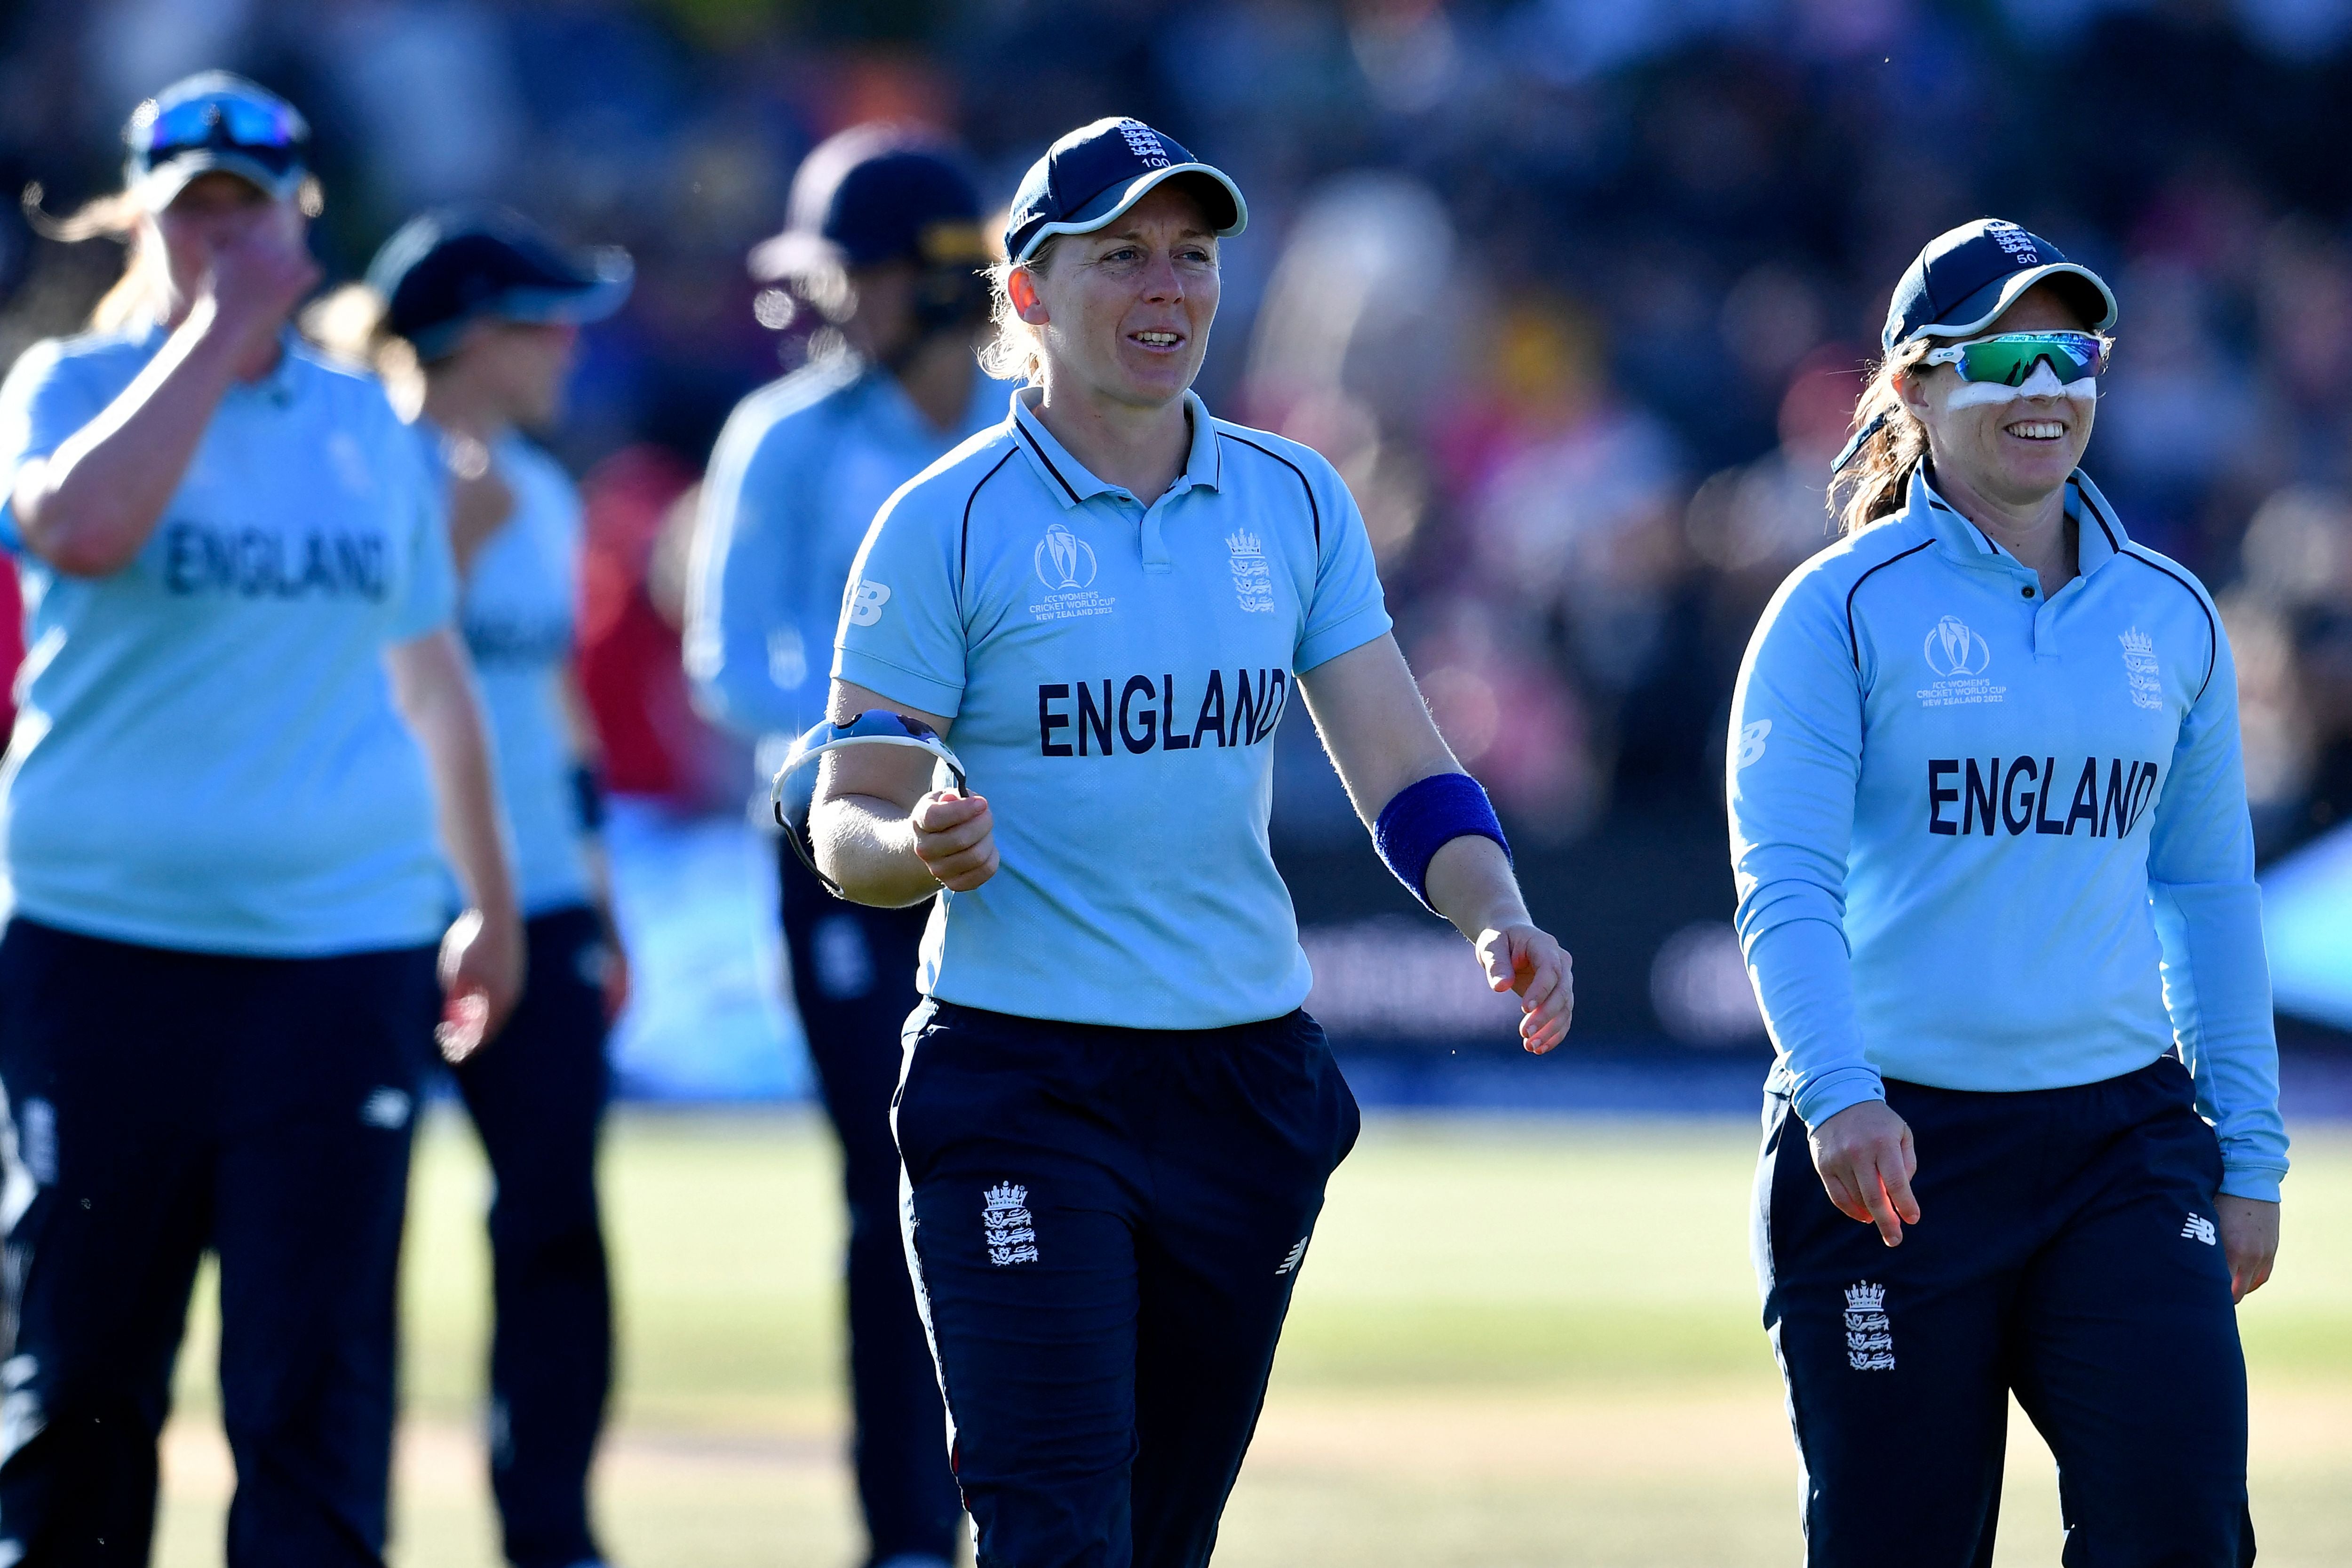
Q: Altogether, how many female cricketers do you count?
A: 5